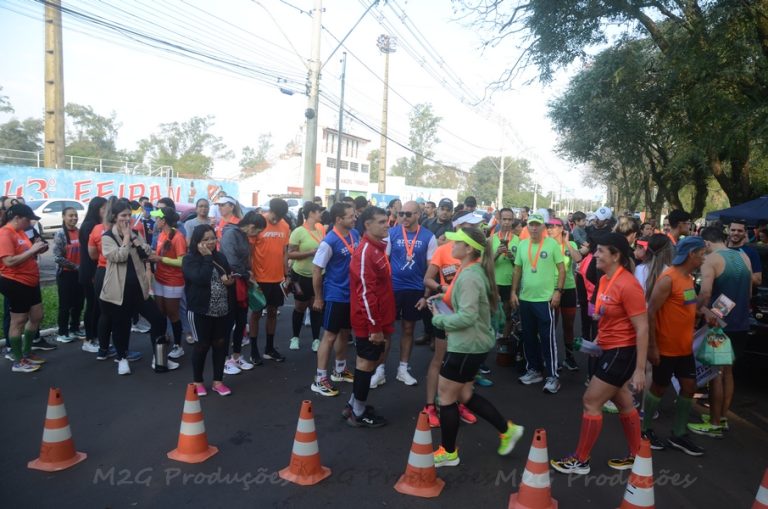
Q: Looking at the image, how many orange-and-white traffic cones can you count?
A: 7